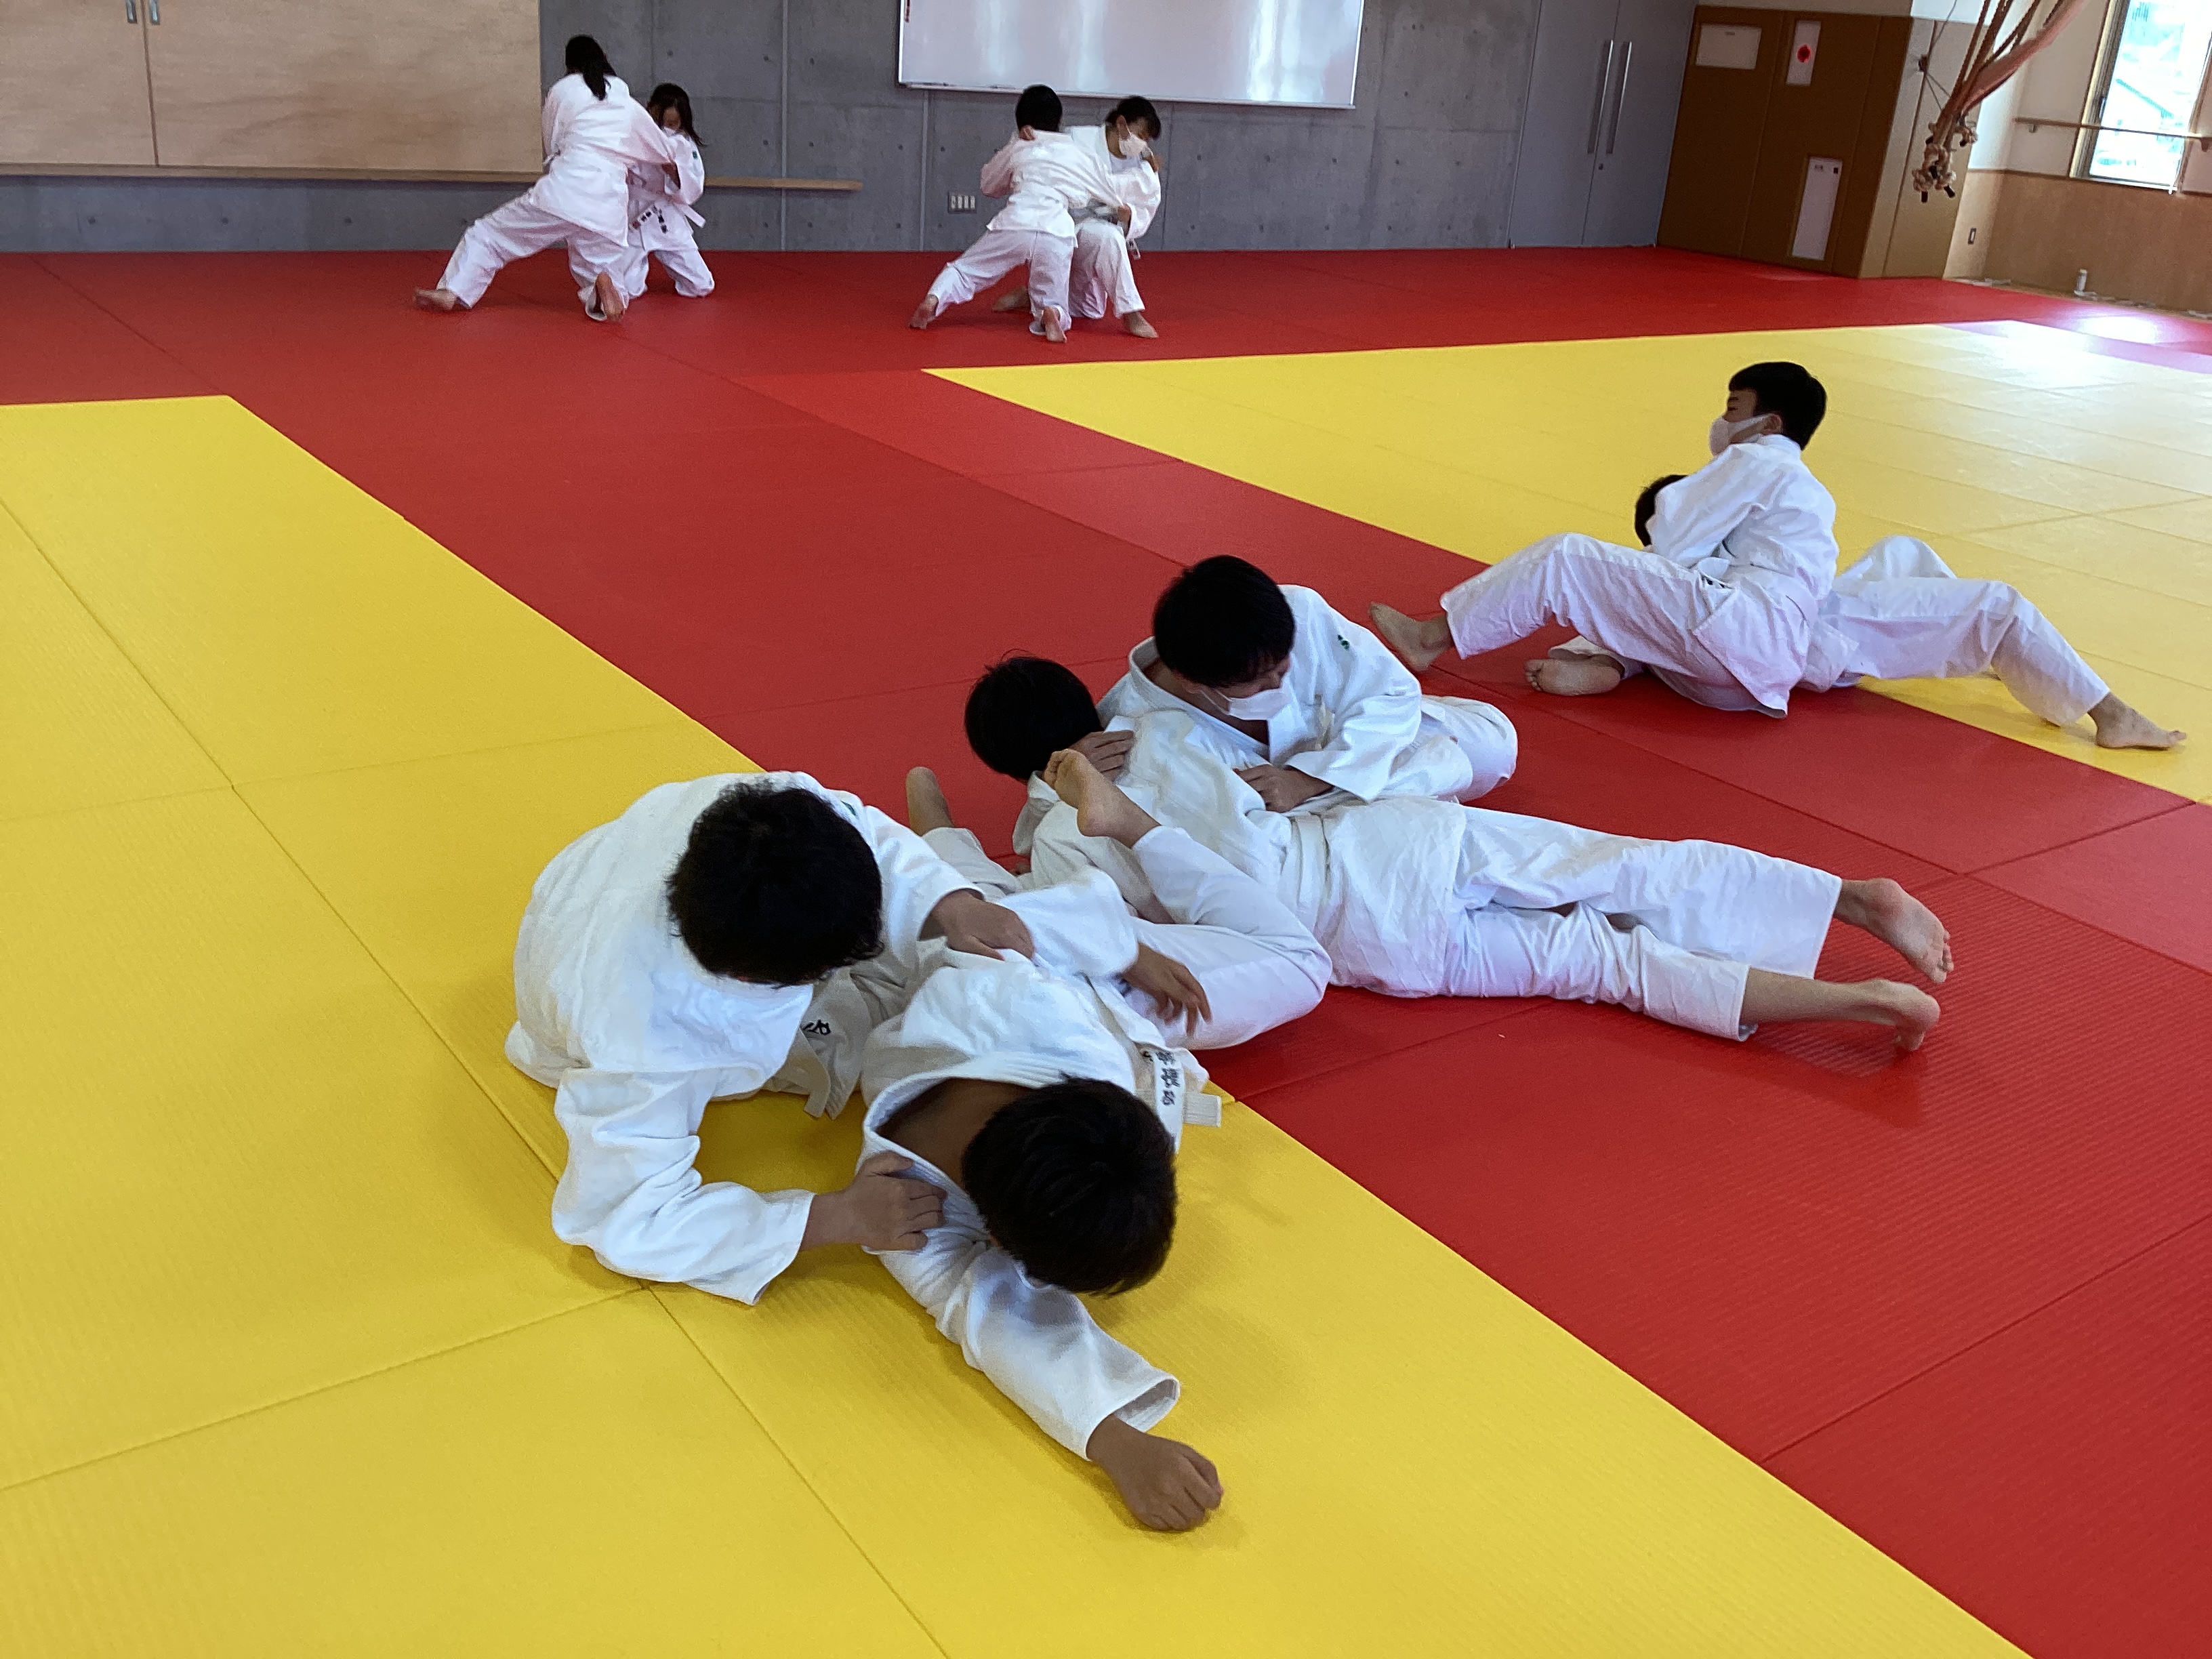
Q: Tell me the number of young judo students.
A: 10